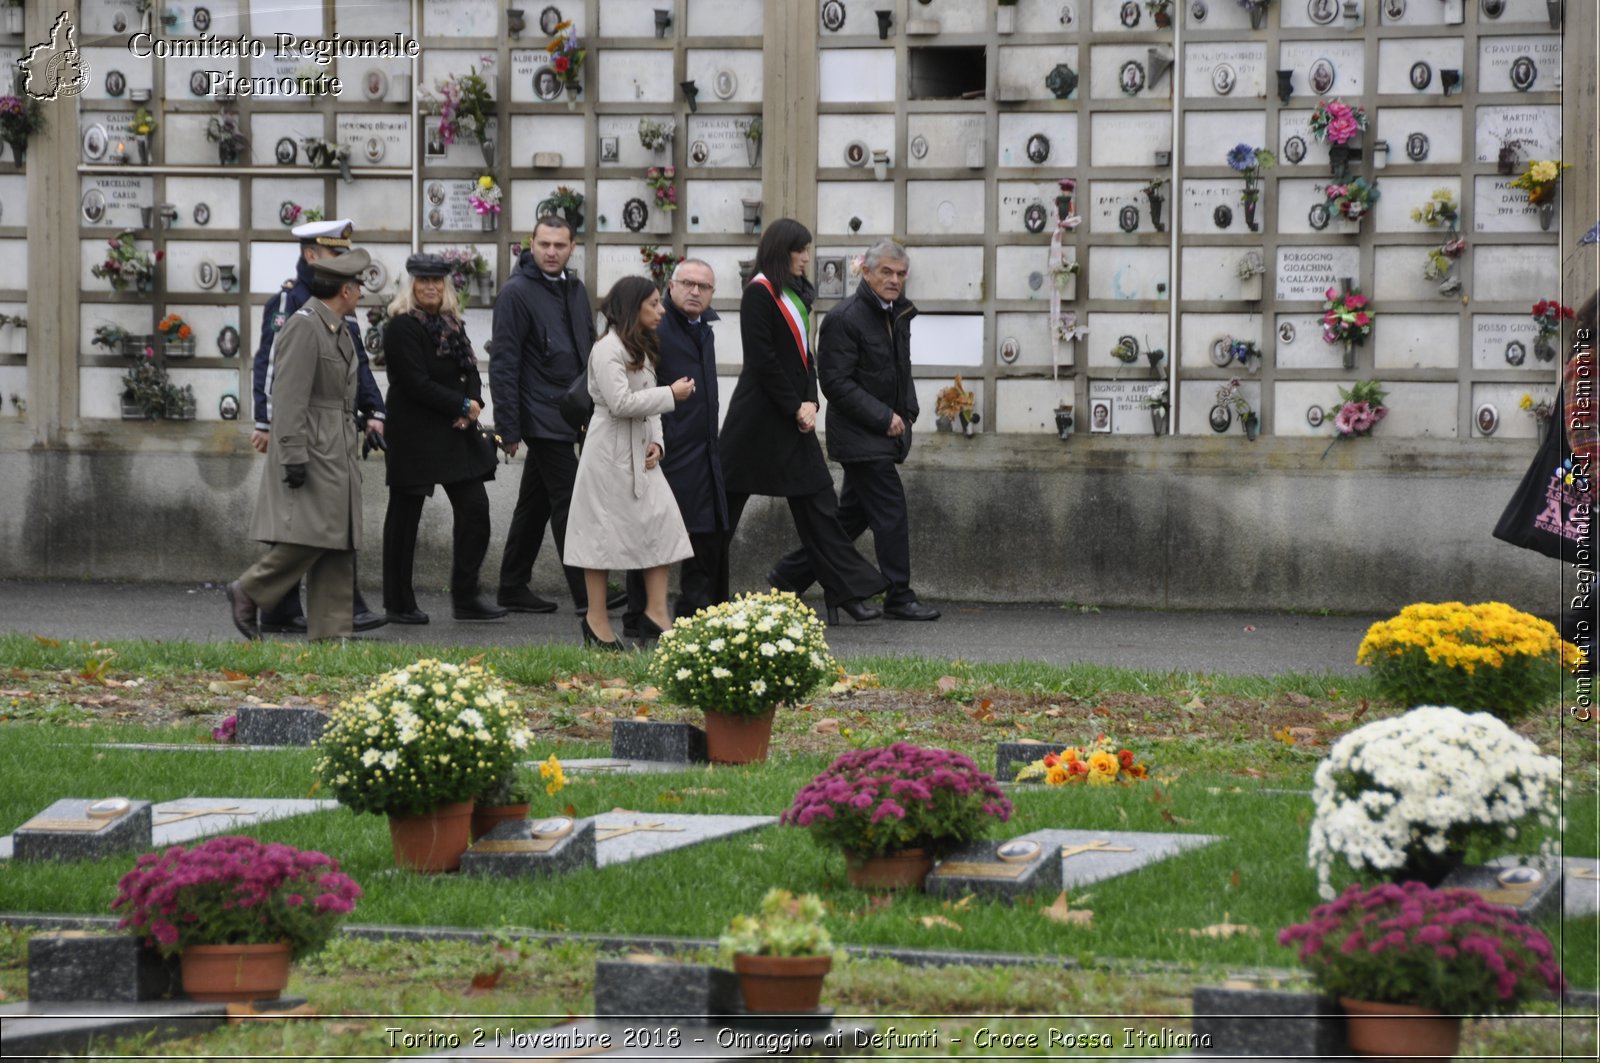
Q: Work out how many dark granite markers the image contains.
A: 10